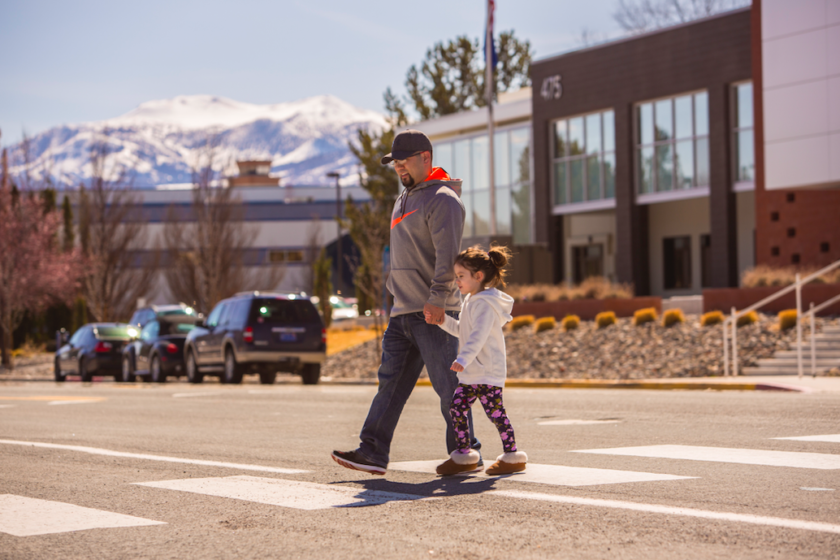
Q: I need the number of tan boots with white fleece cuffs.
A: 2